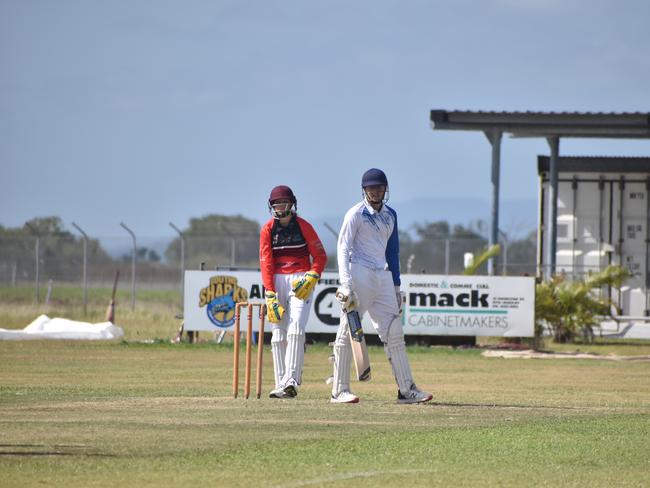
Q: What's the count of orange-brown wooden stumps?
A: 3